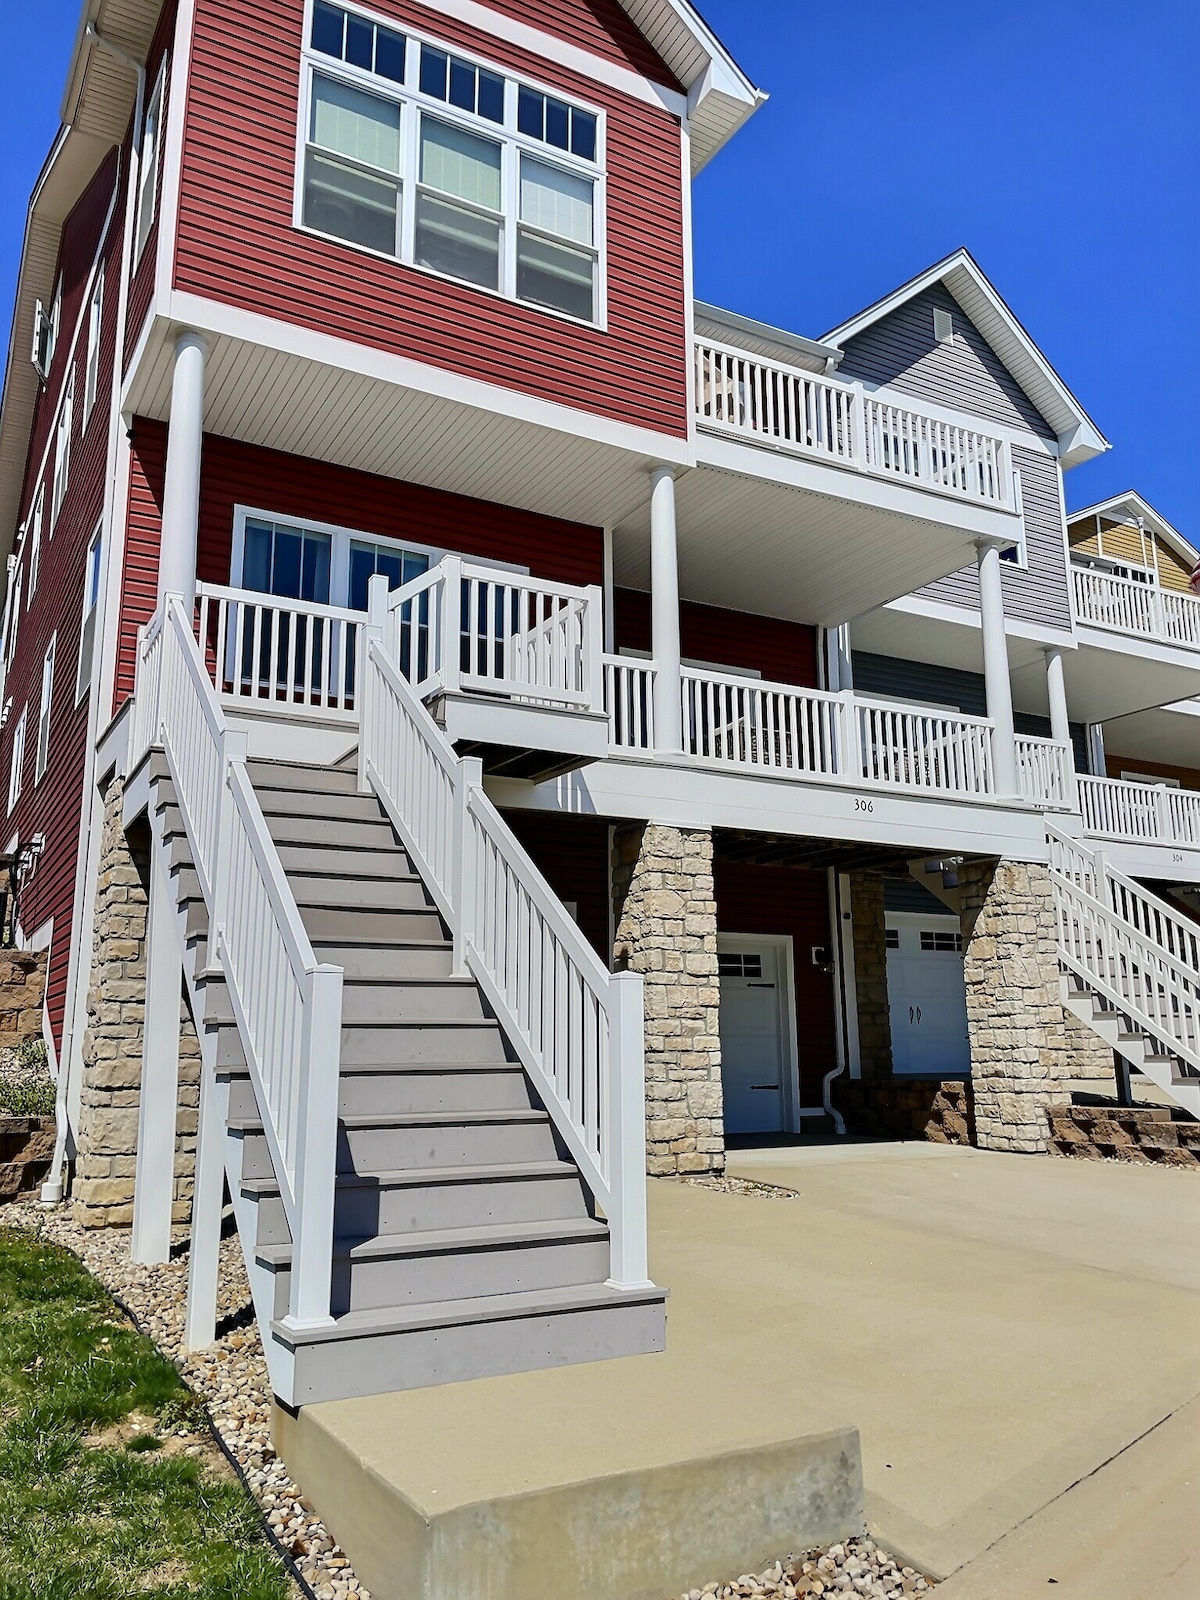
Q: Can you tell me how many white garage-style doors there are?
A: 2